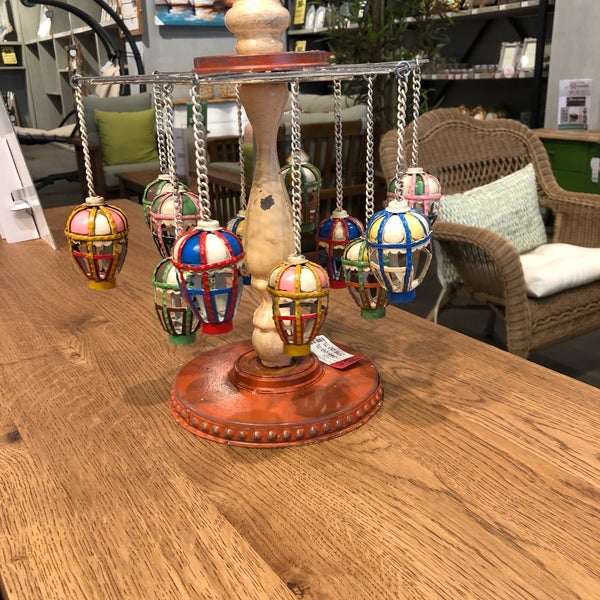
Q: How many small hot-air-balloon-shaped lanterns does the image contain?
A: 12